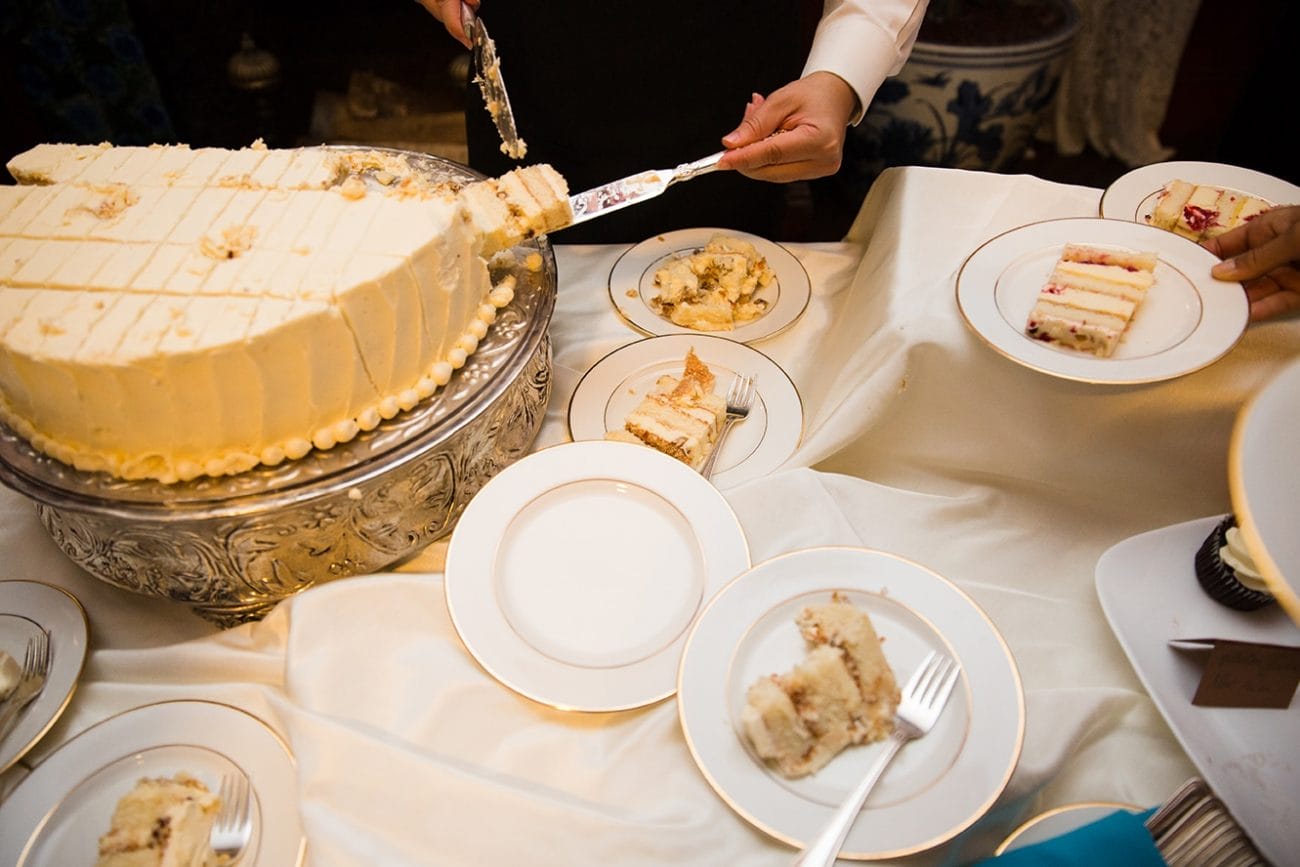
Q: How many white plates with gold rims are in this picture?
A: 10